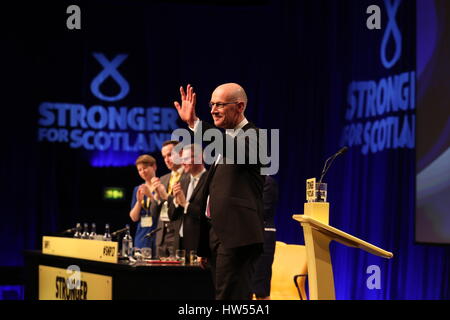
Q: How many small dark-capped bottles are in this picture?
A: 5